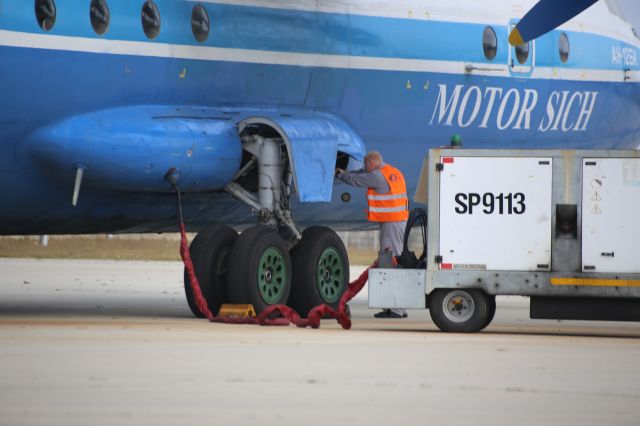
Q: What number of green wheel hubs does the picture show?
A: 2